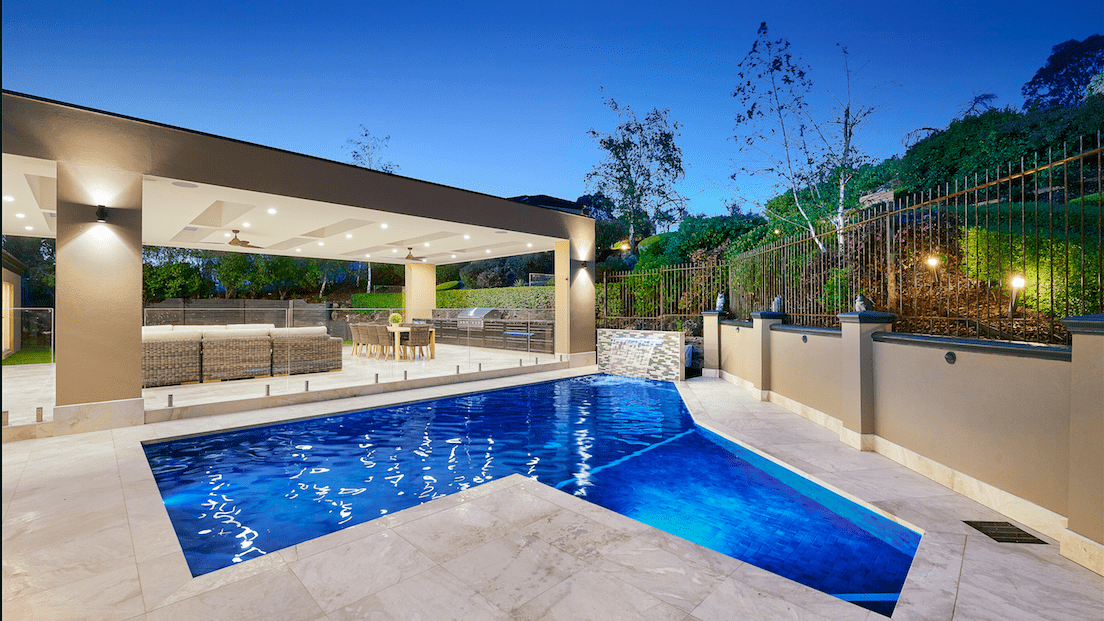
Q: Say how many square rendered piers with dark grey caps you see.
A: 4